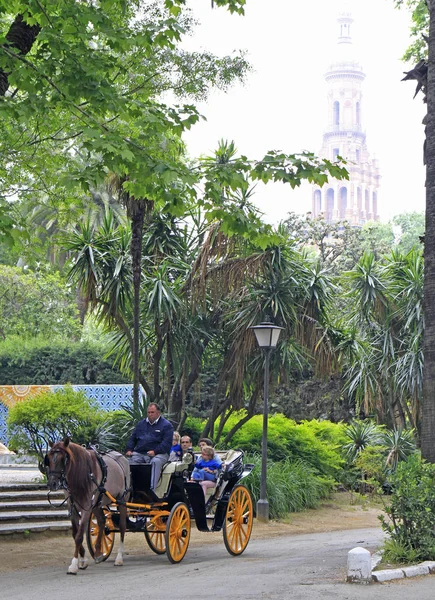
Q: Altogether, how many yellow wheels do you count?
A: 4